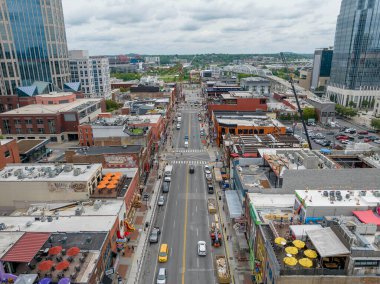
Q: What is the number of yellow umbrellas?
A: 6